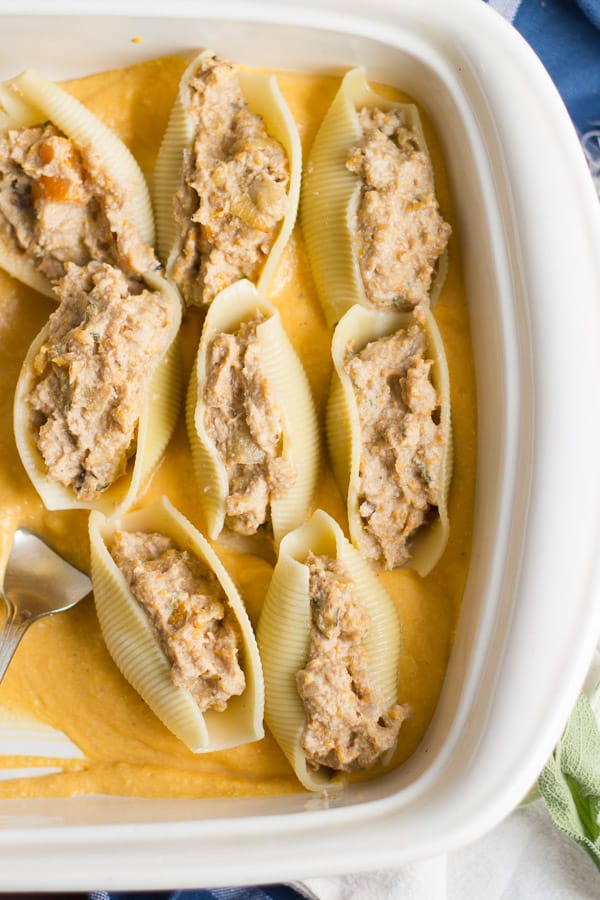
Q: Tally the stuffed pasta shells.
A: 8